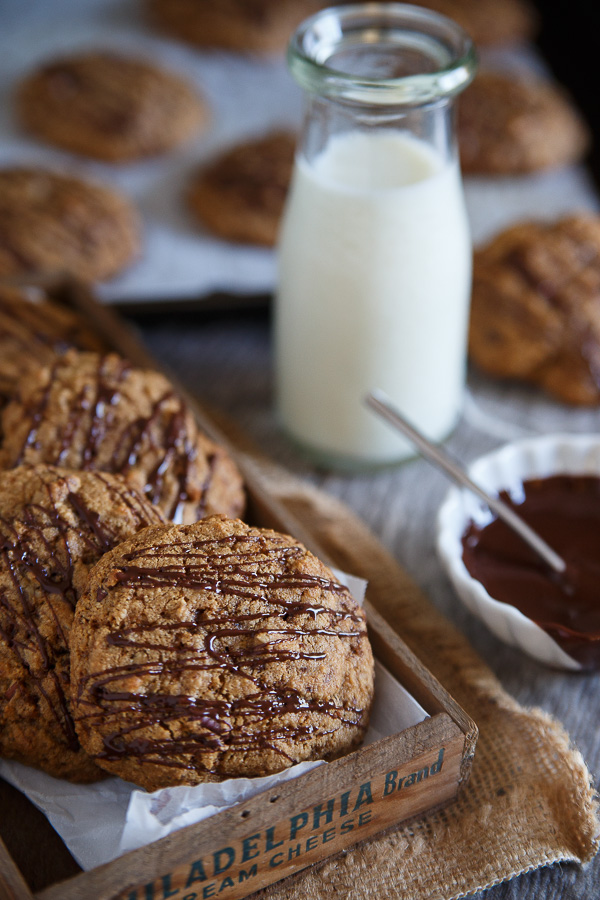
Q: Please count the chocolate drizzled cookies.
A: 11